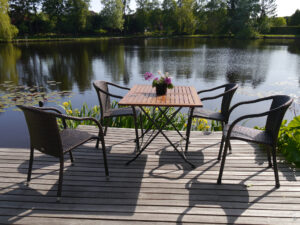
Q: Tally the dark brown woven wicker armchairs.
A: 4